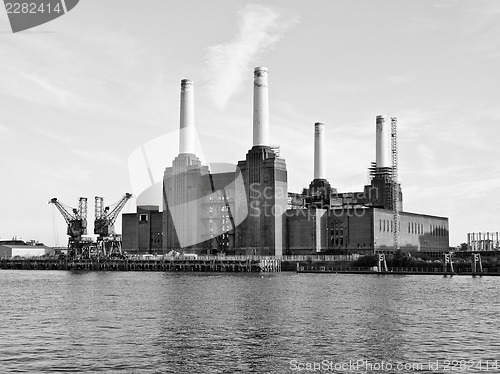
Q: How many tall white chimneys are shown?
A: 4